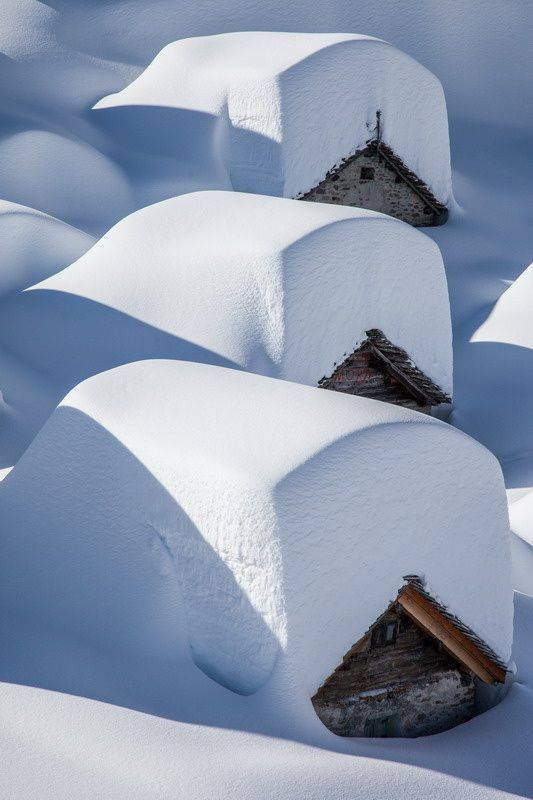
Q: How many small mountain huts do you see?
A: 3